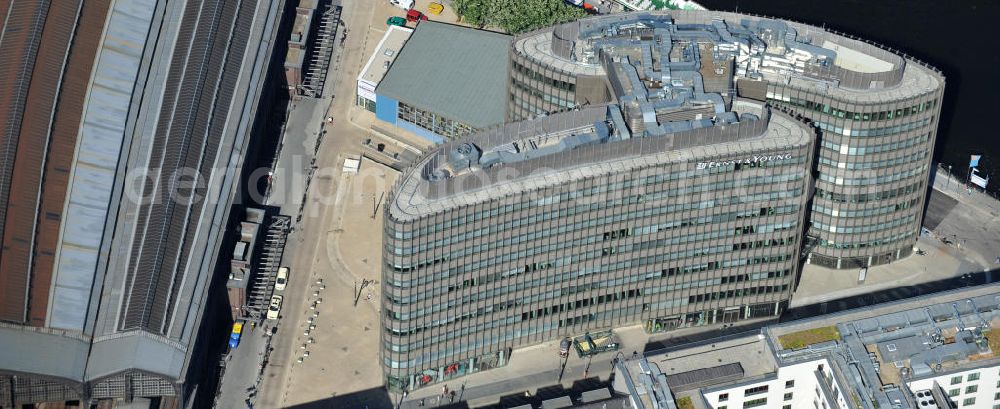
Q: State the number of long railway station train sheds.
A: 2